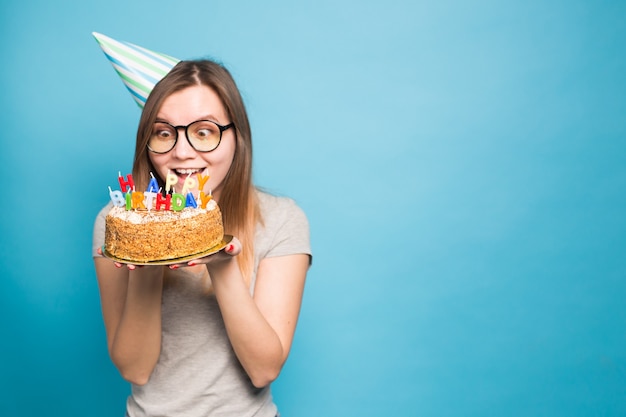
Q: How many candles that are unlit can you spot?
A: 13